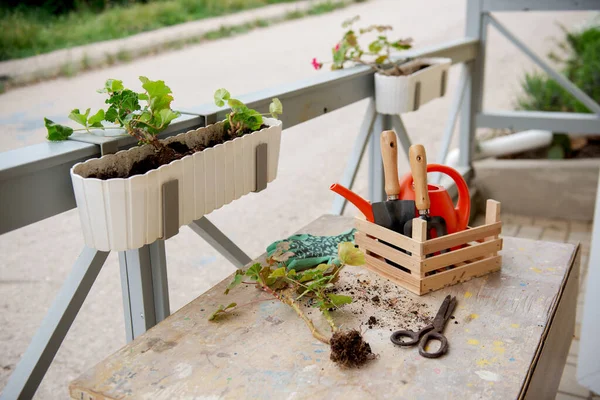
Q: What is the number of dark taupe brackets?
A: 4